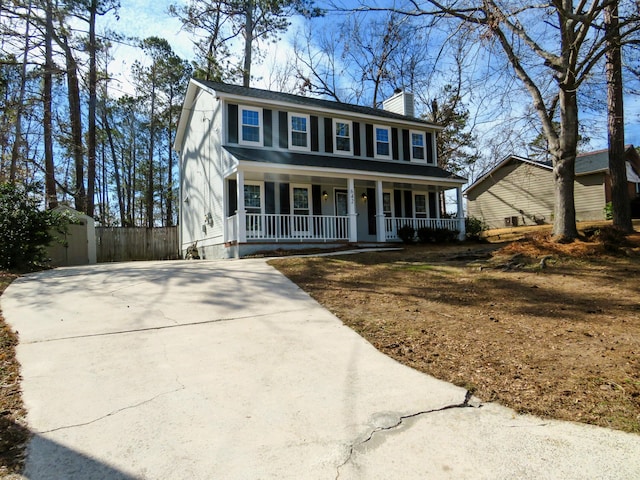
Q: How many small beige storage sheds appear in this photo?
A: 1